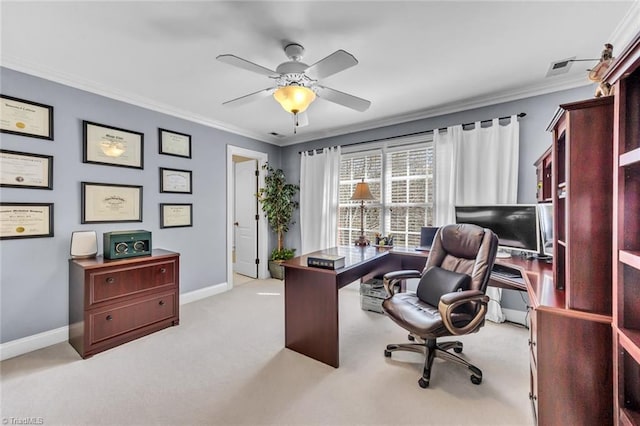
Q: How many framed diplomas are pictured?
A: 8